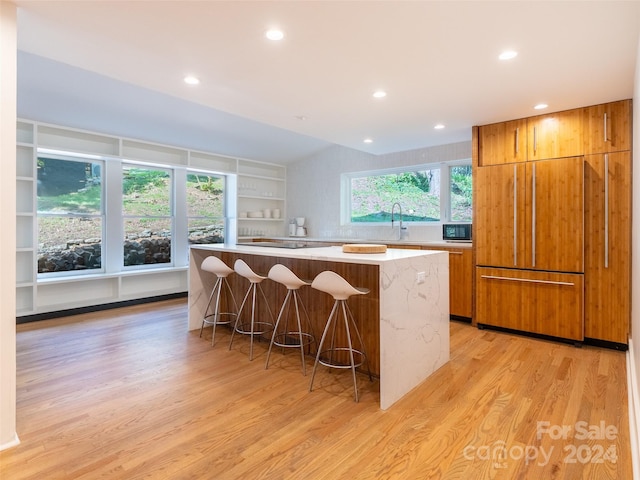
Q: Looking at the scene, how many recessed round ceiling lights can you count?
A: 7